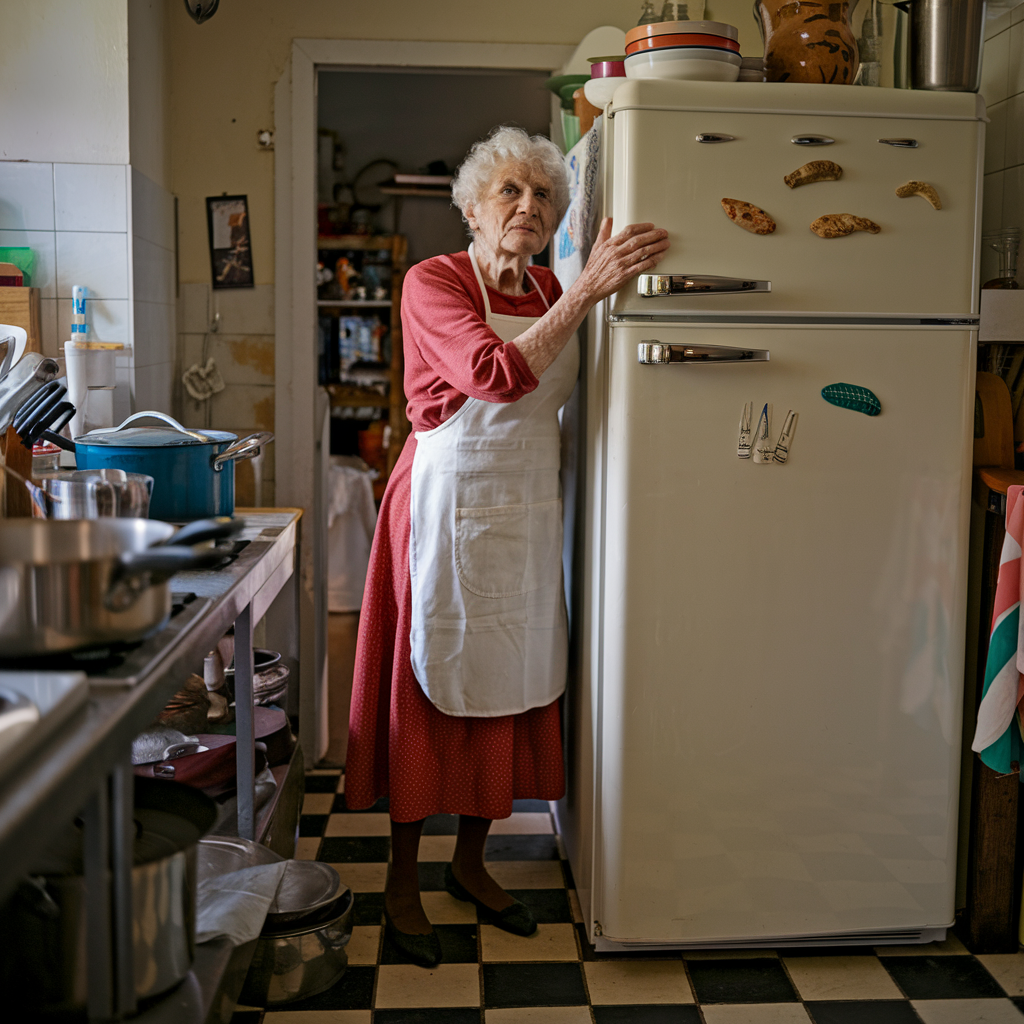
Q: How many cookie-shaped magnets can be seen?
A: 4